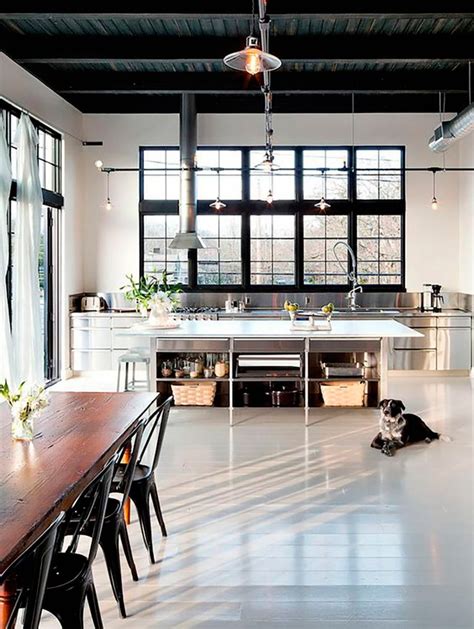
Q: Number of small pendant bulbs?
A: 5